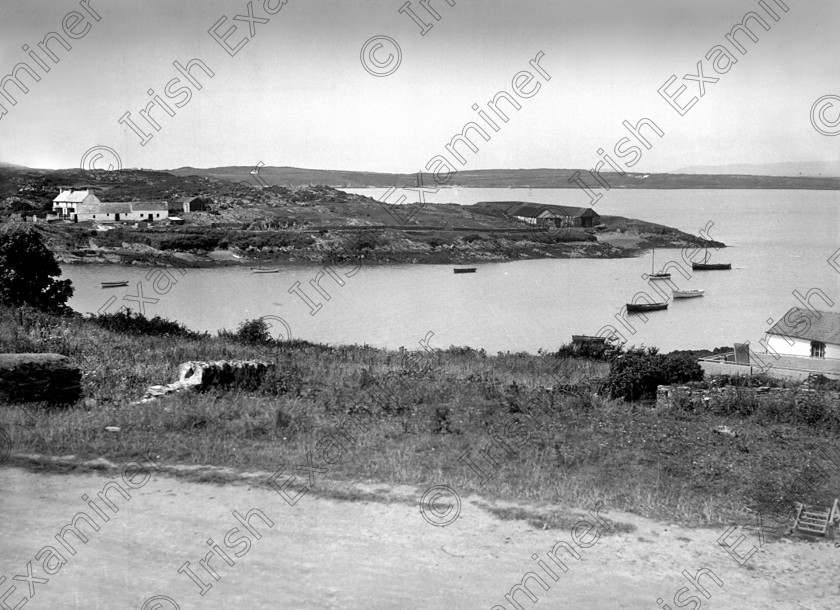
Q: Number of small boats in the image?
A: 8